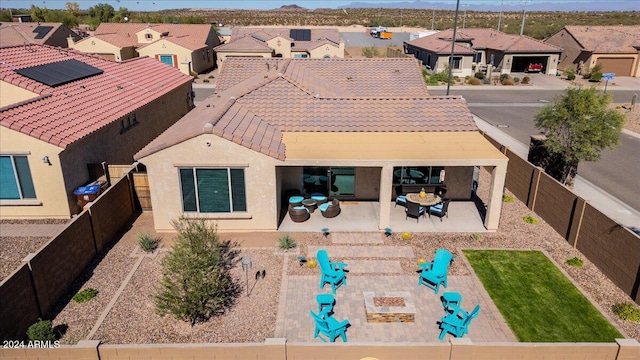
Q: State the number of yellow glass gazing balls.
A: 3